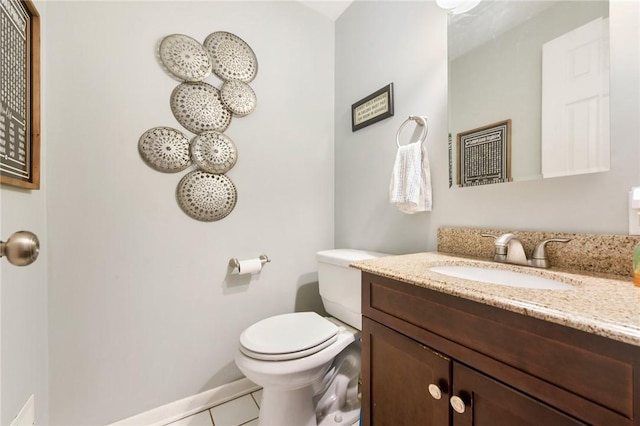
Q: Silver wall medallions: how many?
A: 7